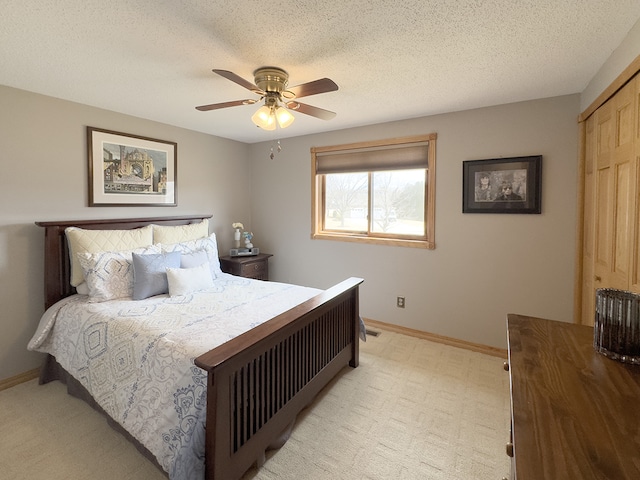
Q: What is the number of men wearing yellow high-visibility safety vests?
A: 0